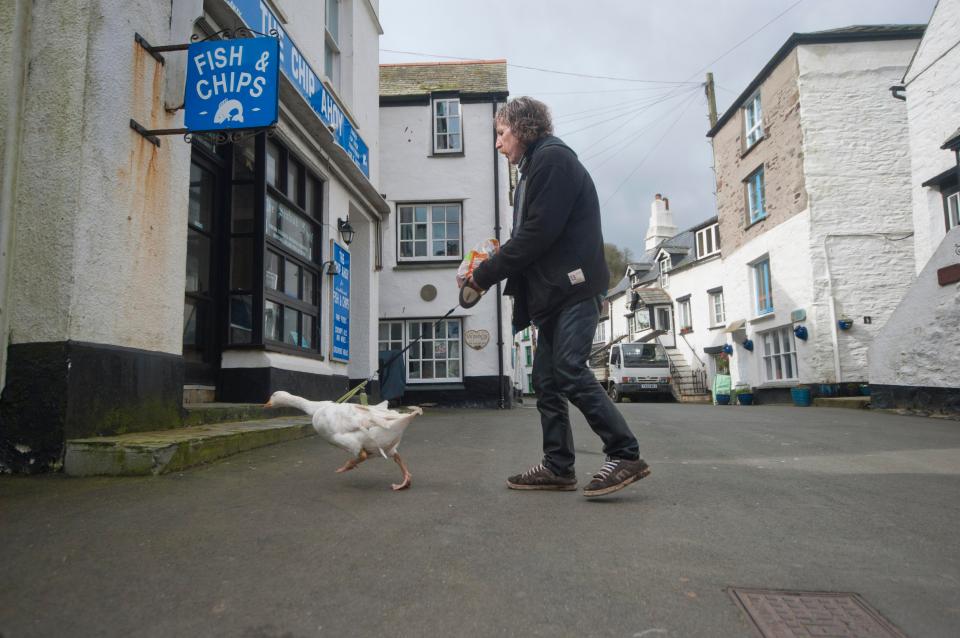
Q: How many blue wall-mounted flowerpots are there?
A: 4